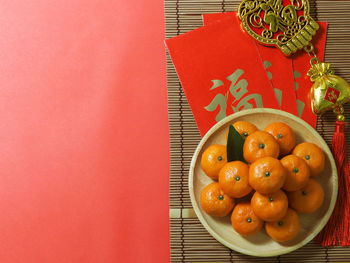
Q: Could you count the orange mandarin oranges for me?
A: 13